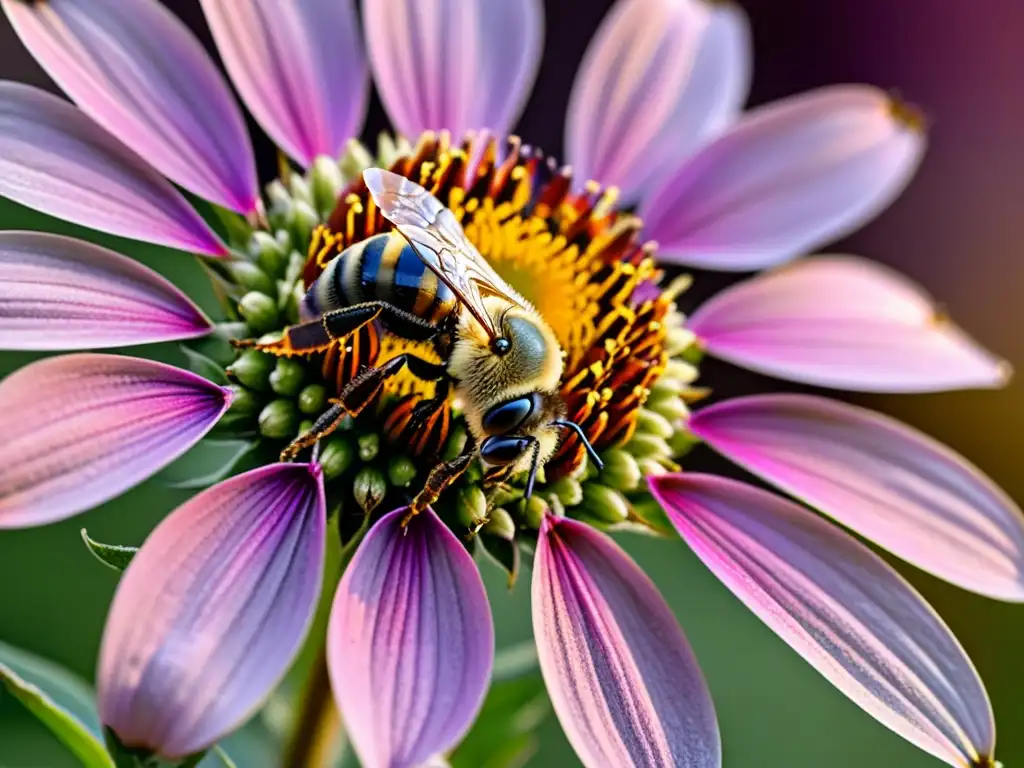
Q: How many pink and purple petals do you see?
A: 14